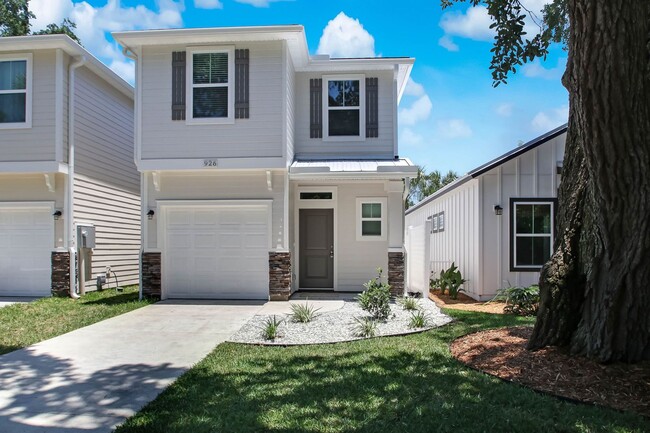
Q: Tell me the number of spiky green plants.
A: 5